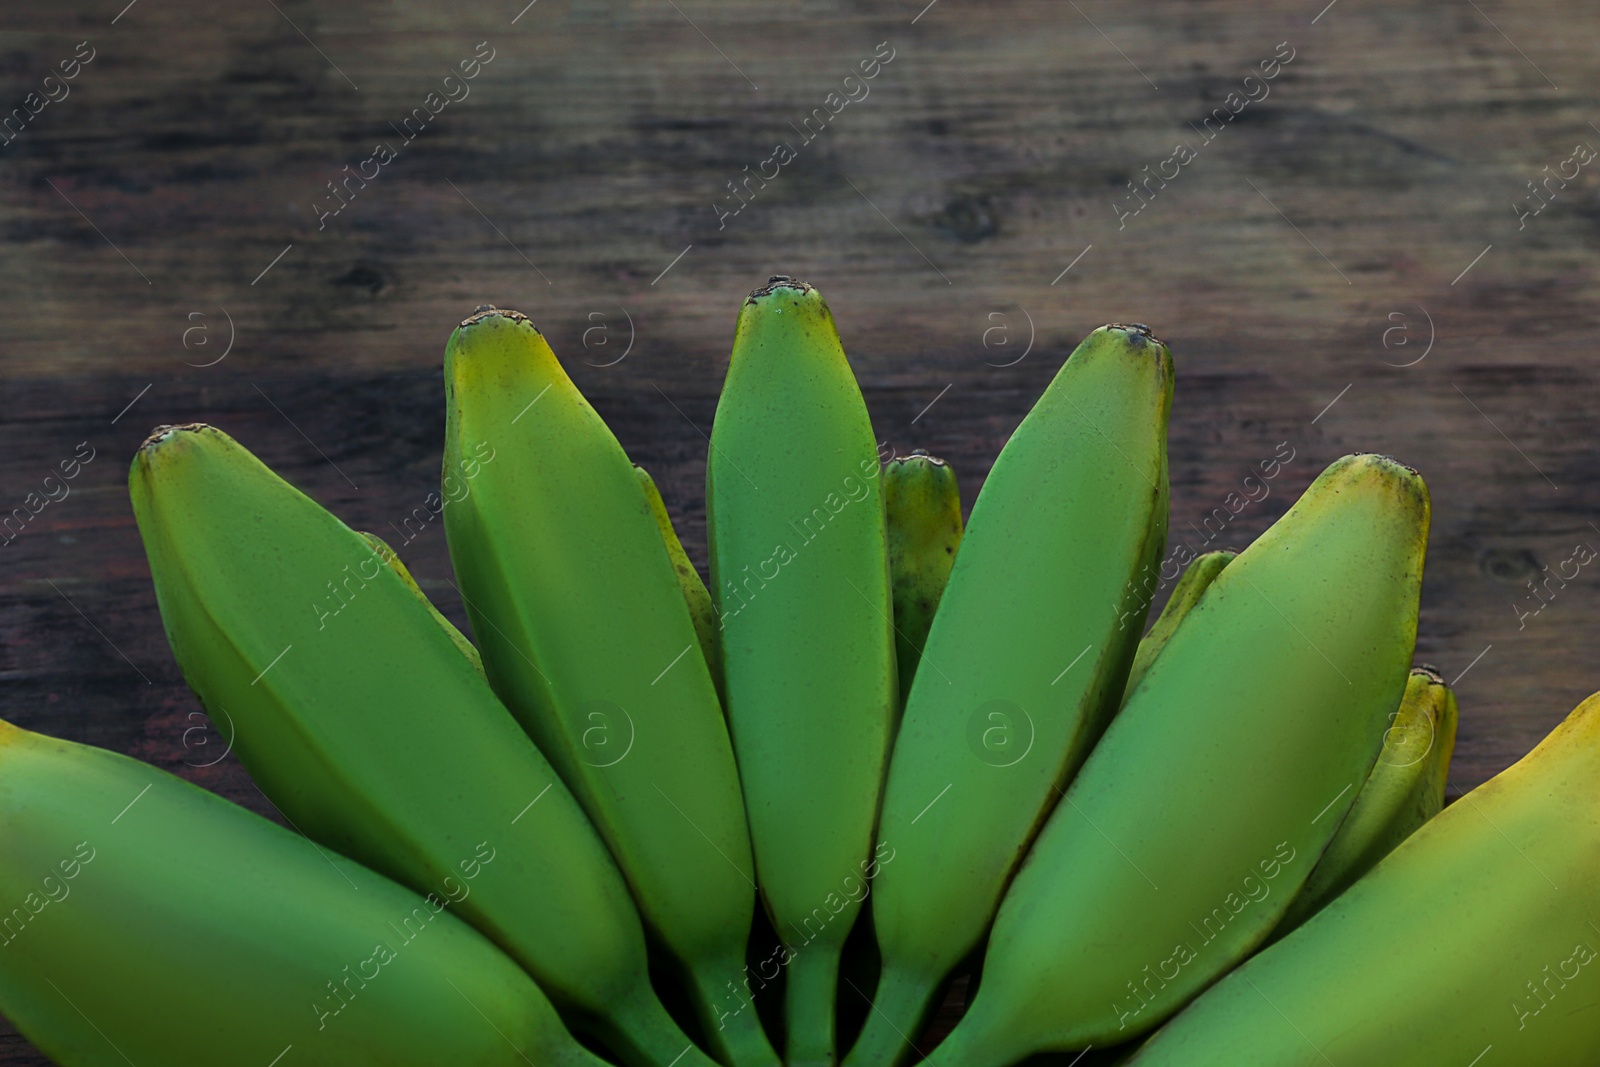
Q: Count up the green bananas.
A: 12